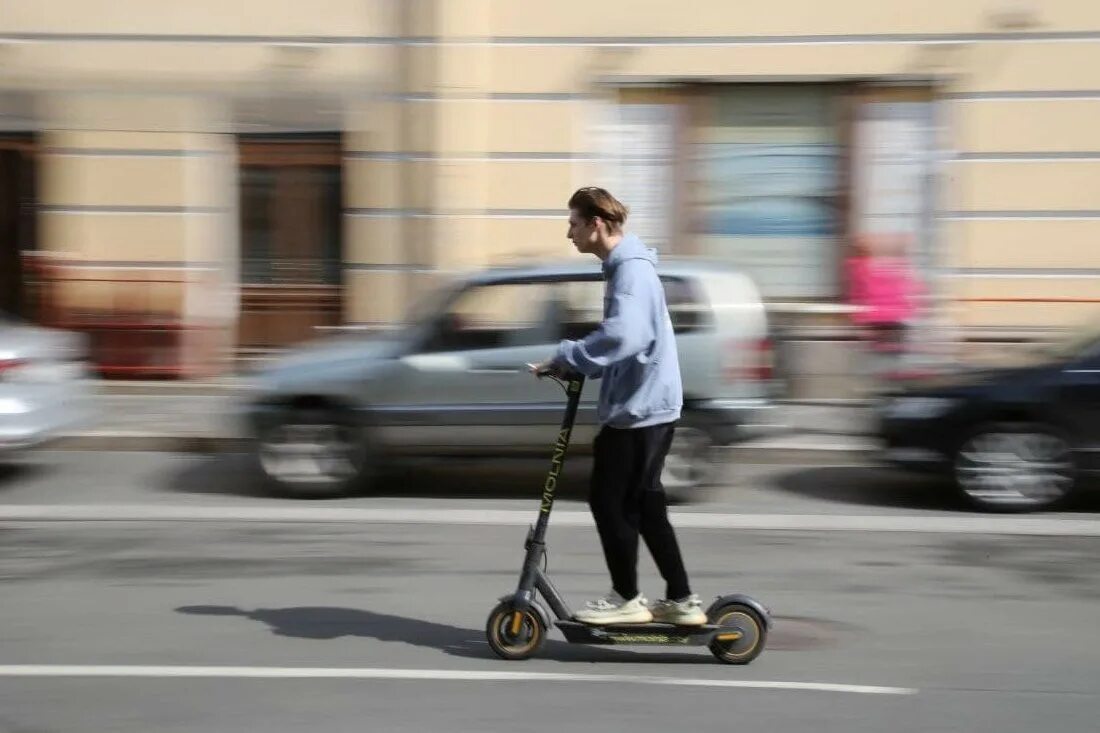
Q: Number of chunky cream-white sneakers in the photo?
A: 2